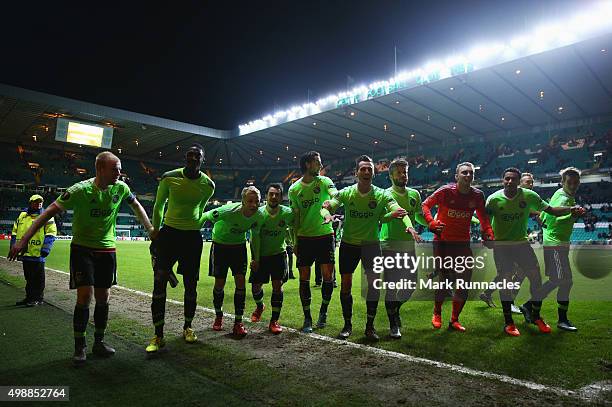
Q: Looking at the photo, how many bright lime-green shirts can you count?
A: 9